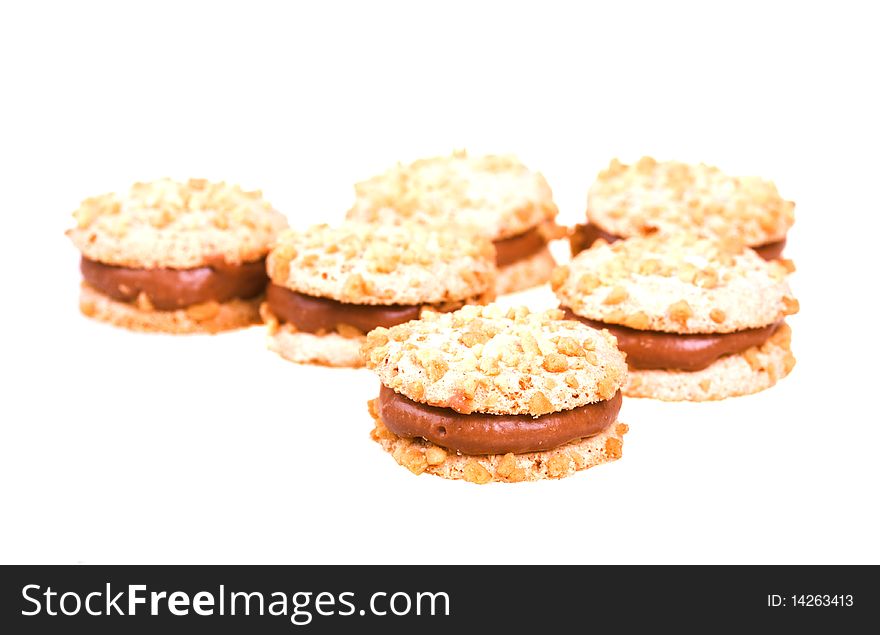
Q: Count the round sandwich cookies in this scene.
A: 6